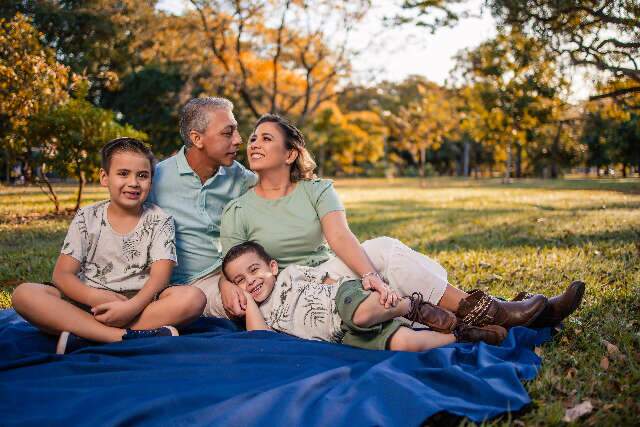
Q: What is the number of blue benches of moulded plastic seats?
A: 0